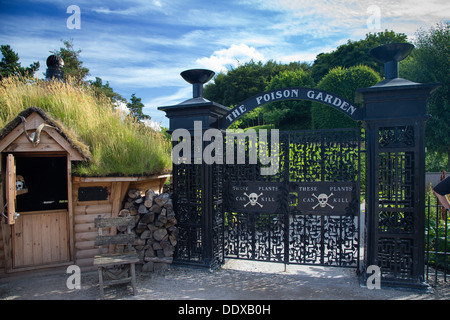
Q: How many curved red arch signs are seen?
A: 0